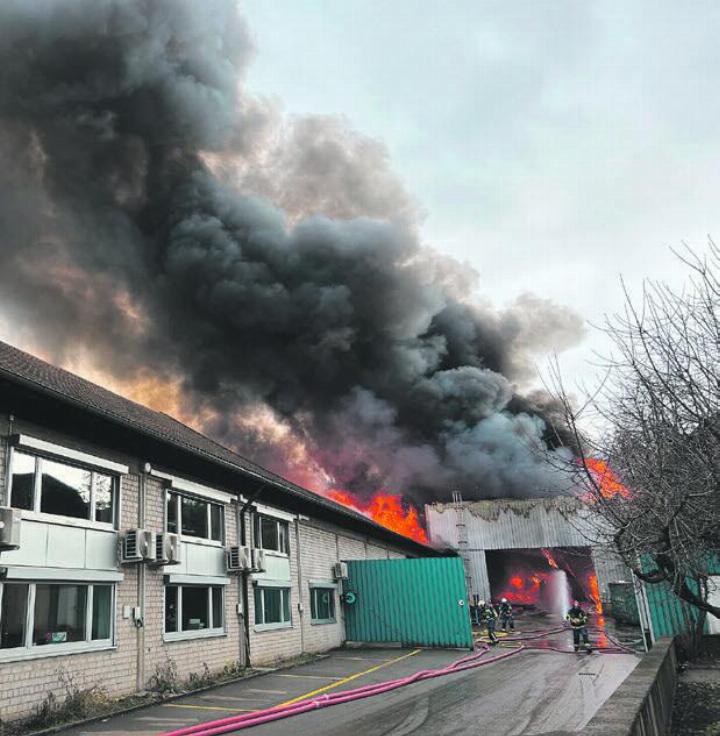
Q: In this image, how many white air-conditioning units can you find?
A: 6